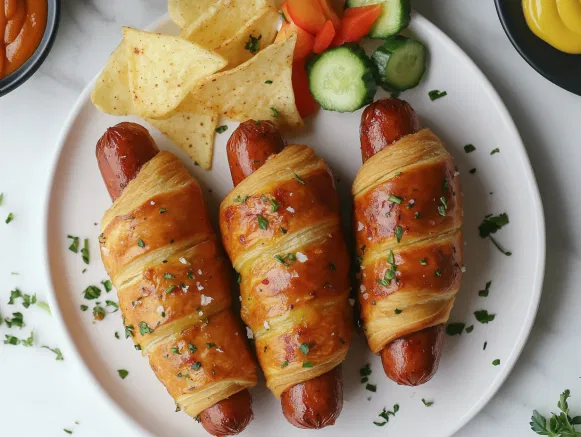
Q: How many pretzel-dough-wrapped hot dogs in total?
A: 3